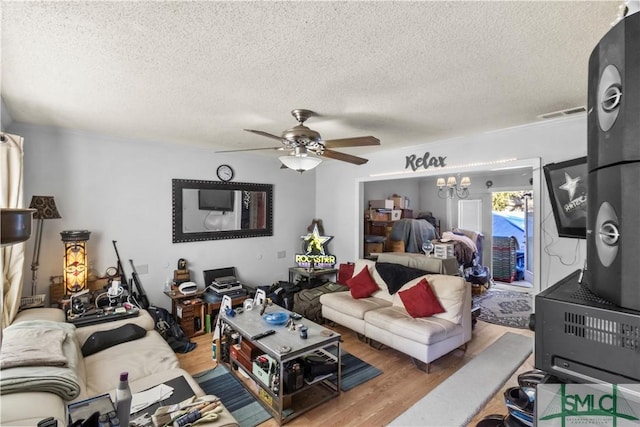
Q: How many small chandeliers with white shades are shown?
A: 1